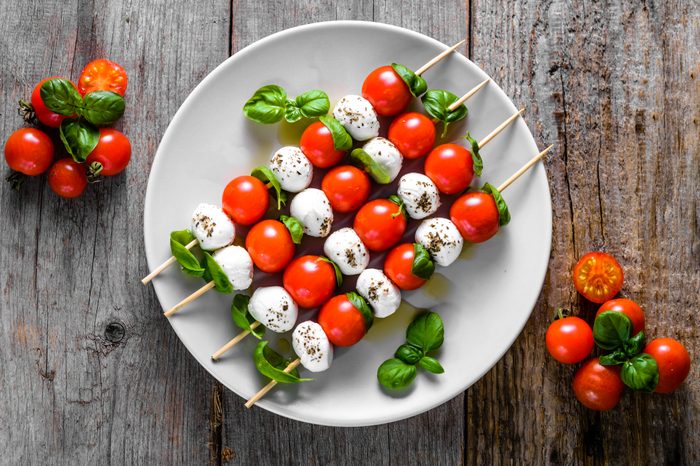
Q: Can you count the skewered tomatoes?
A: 12